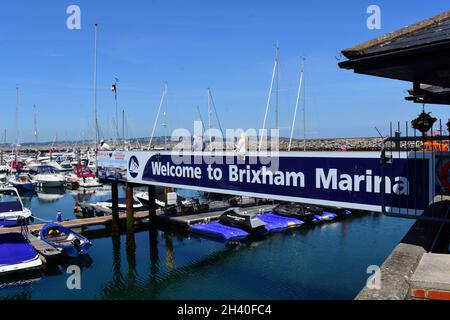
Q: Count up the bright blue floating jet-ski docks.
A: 3